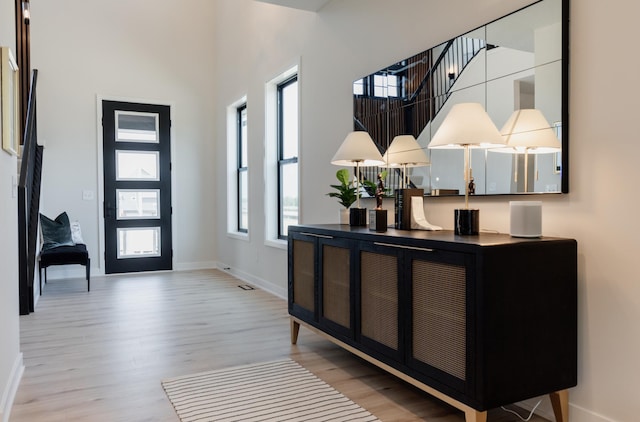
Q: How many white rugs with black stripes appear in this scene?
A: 1